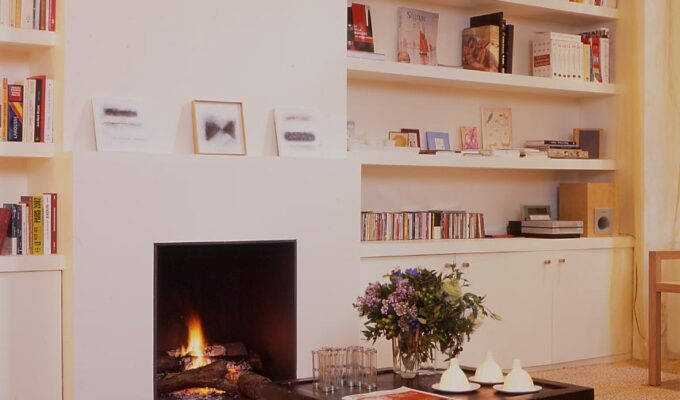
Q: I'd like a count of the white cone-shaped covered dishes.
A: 3